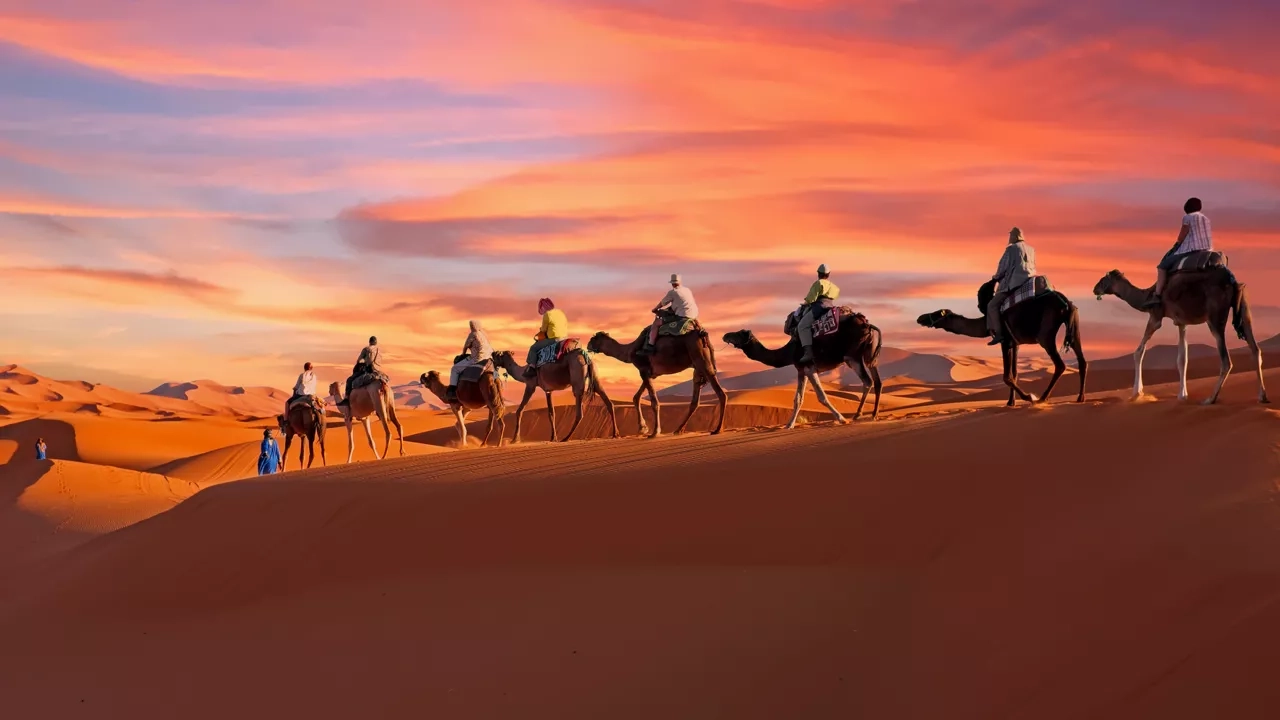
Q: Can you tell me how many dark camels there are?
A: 2